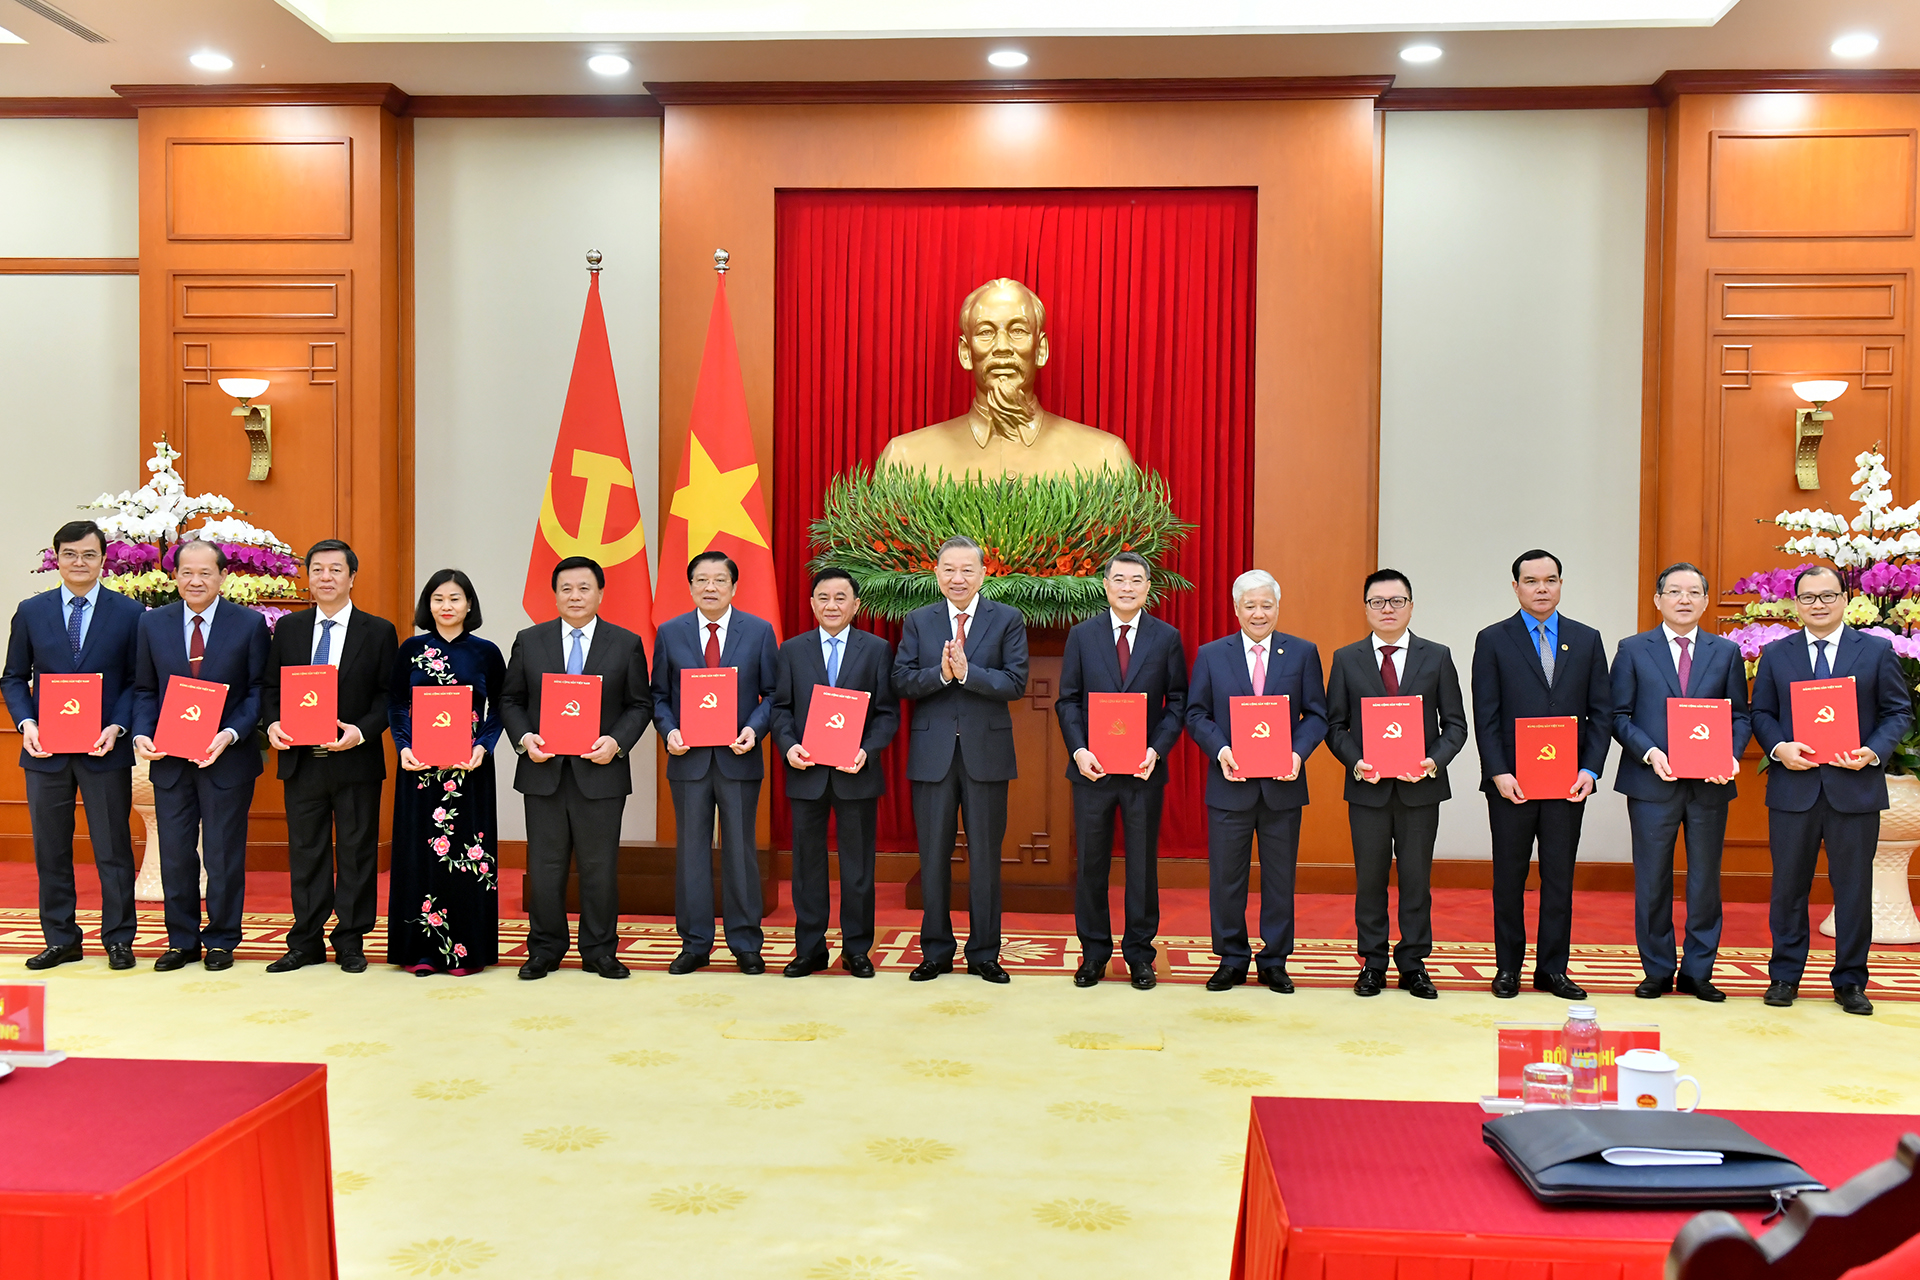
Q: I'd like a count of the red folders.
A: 13